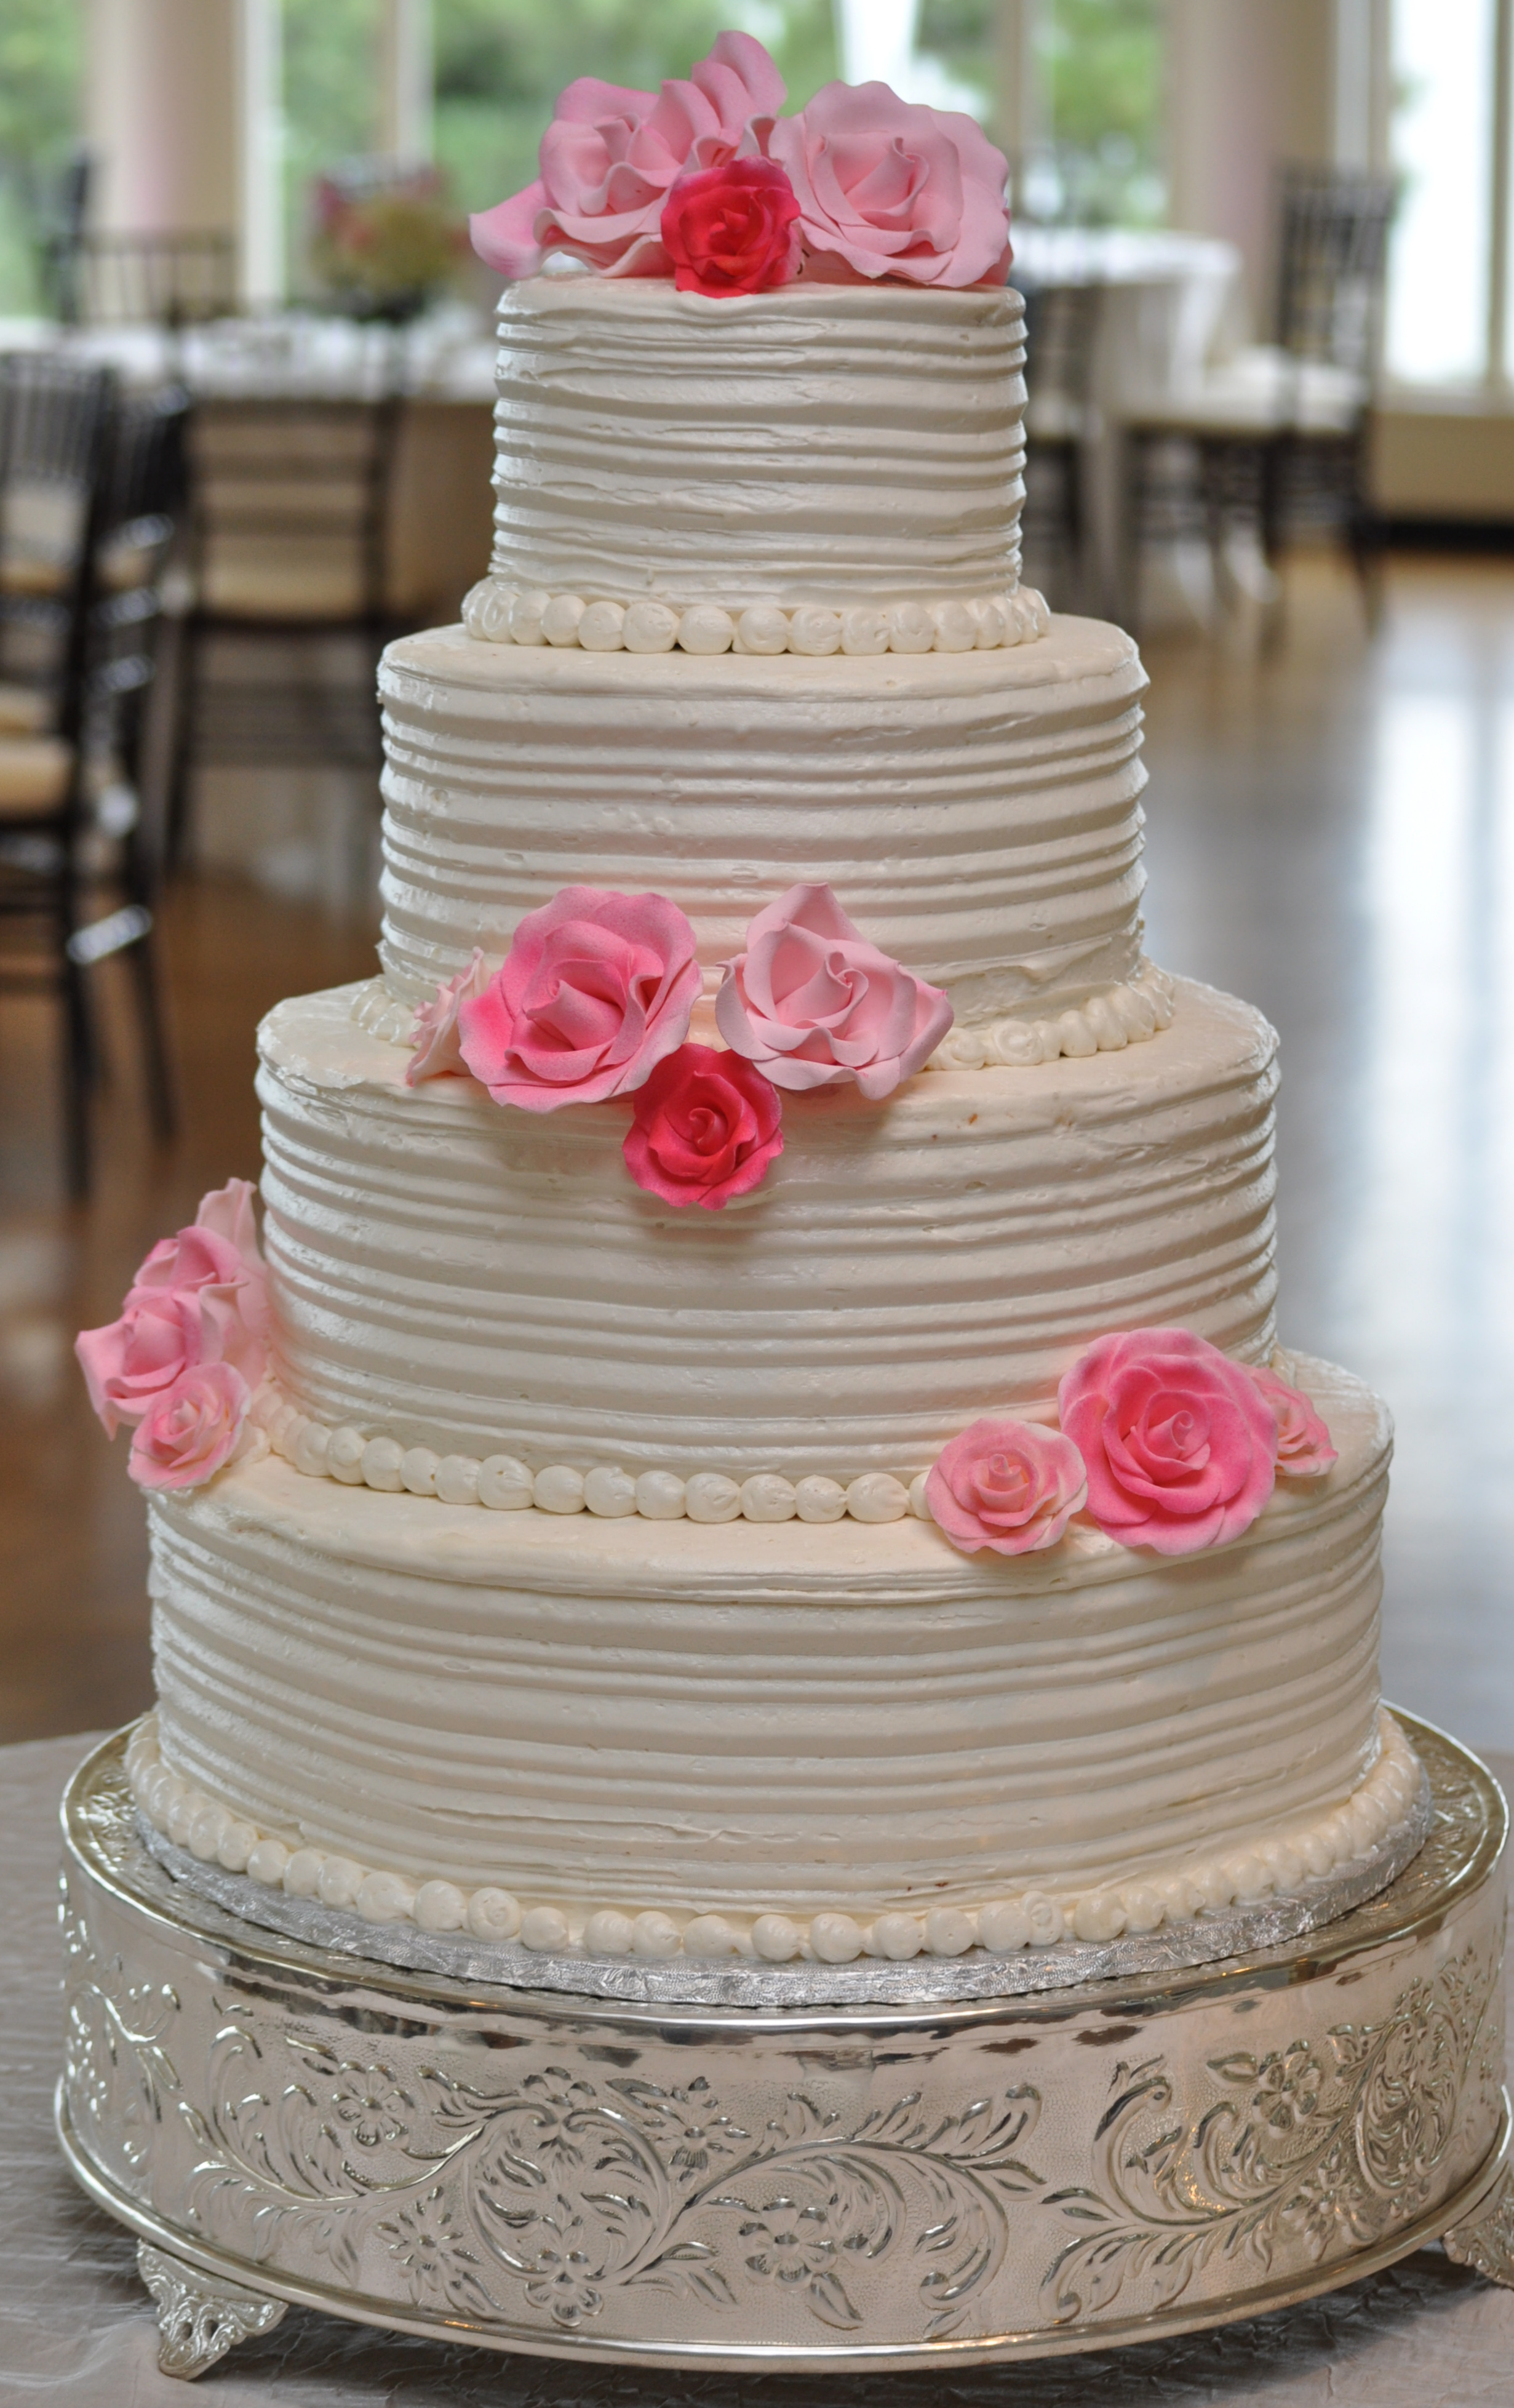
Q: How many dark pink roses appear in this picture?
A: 2